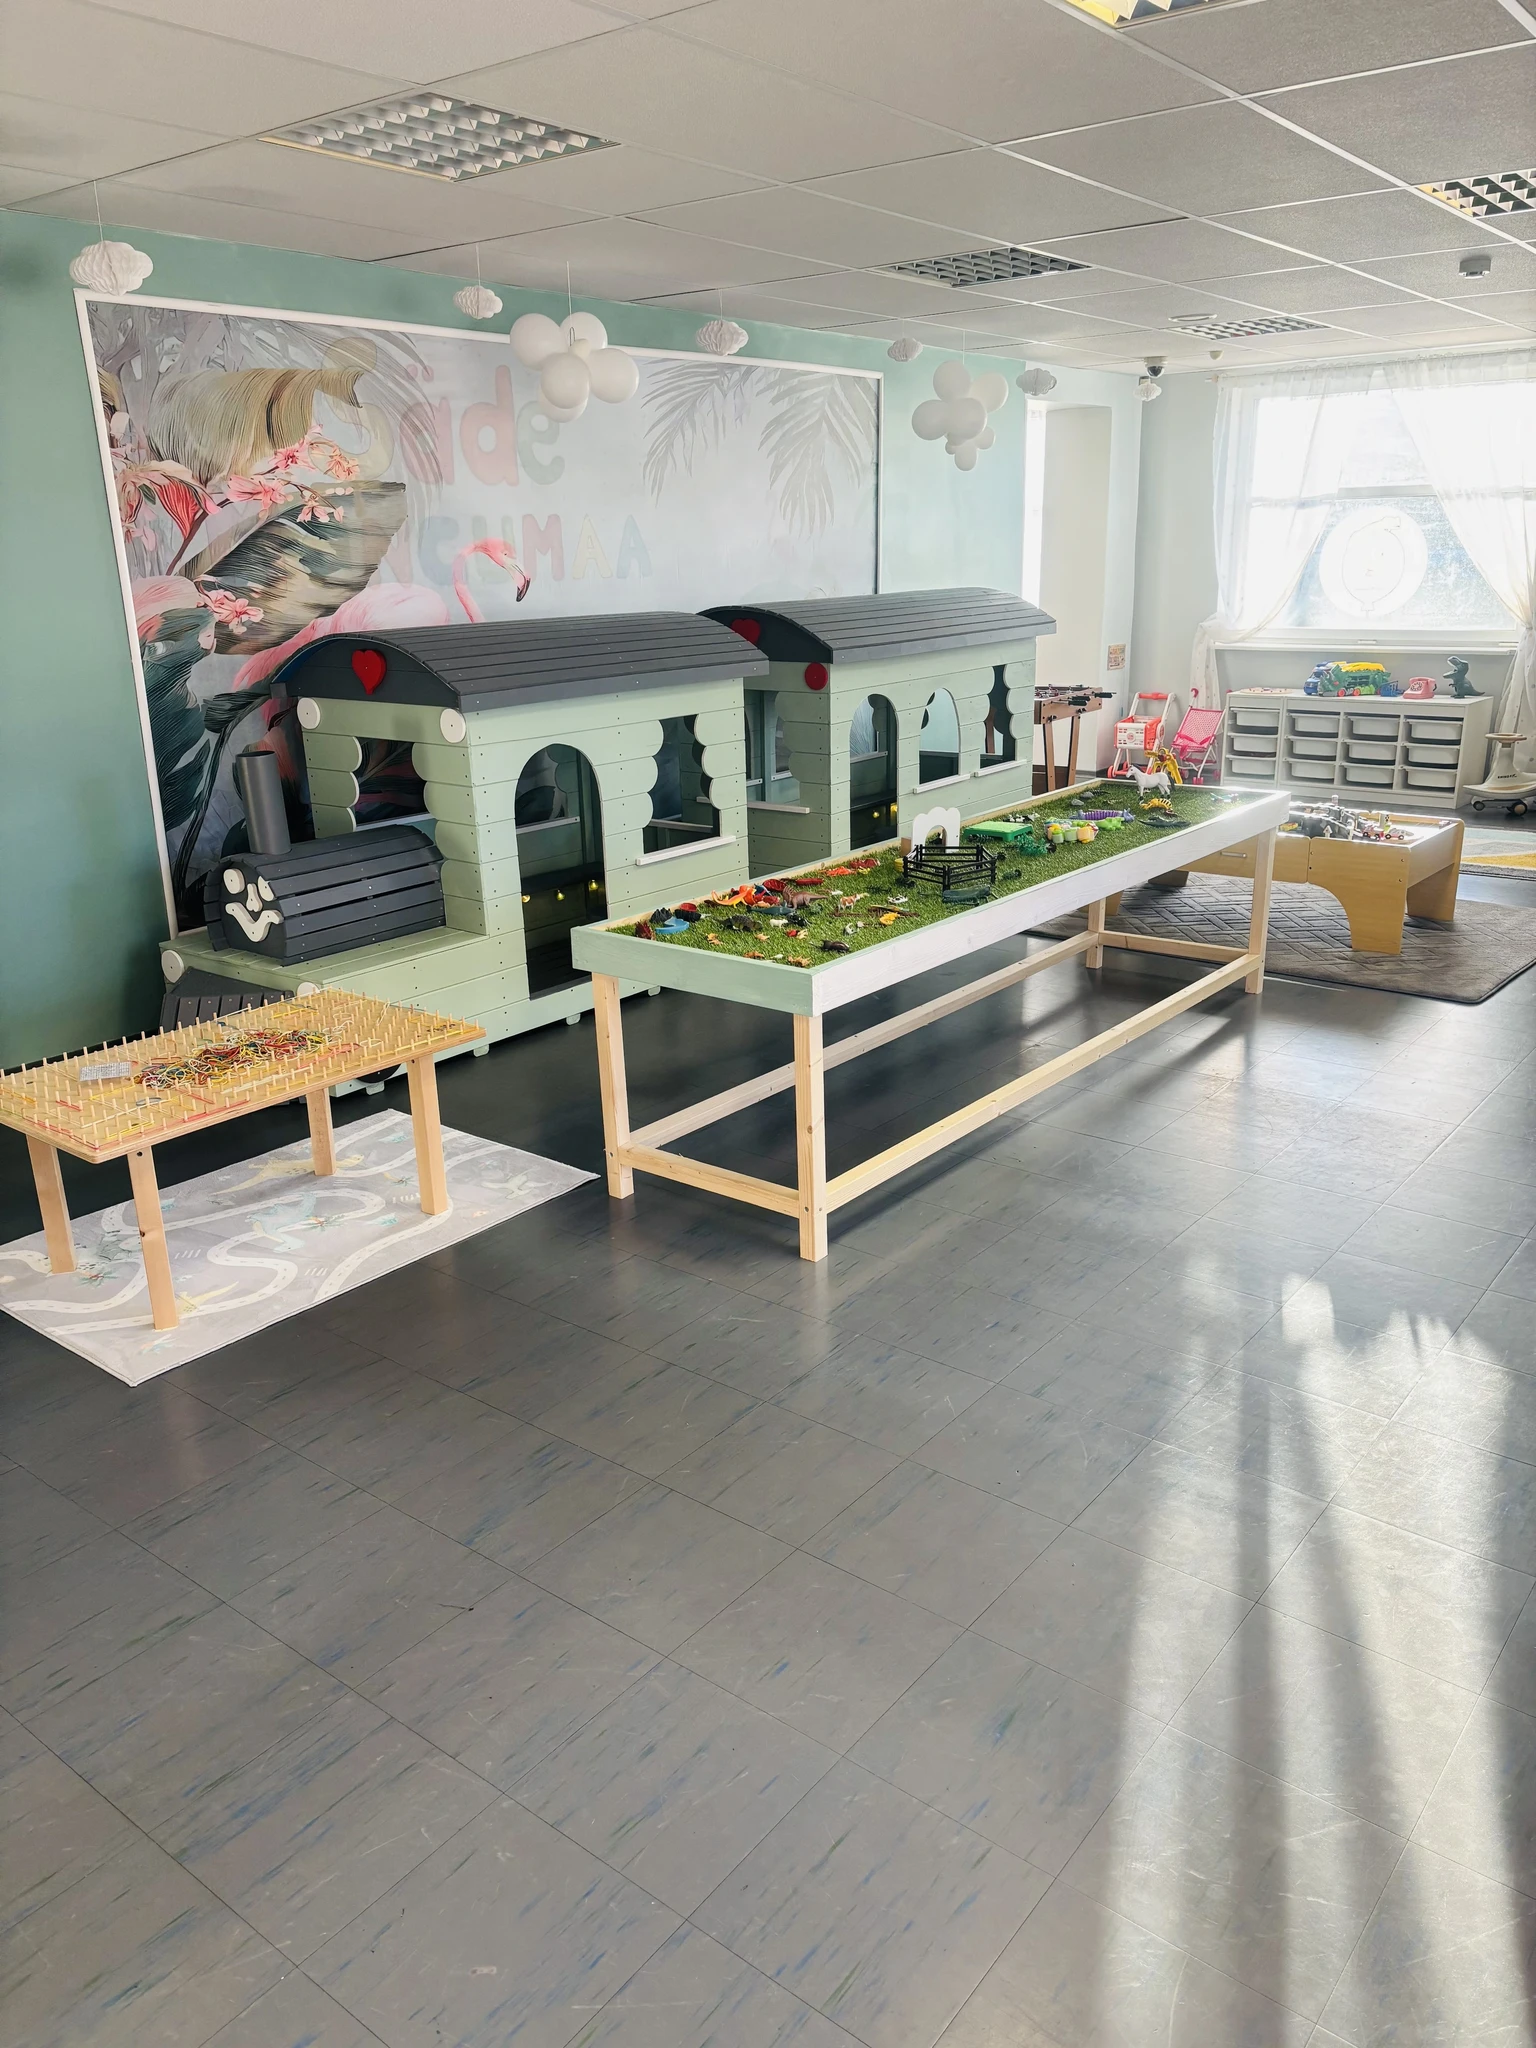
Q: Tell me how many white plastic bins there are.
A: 12